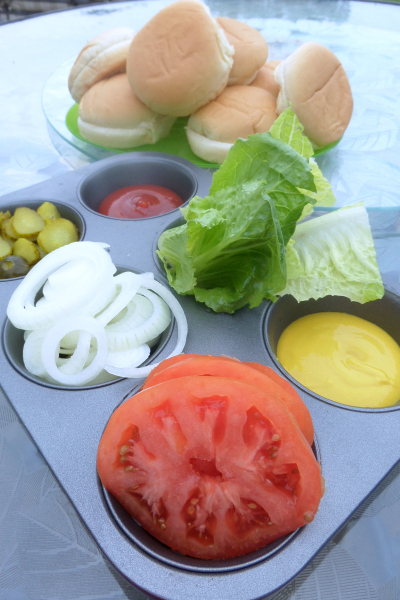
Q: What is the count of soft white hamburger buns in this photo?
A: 7